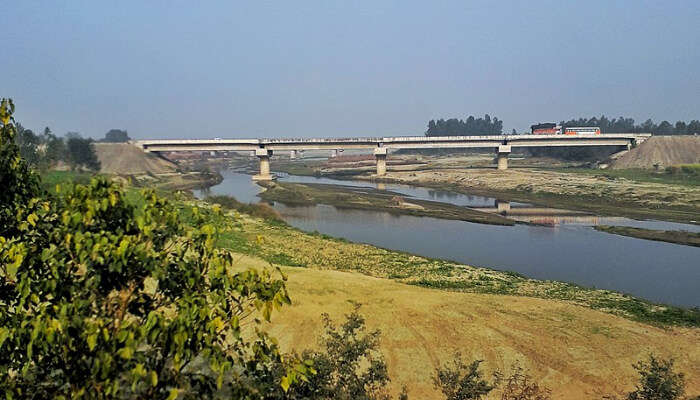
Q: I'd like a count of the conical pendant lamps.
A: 0